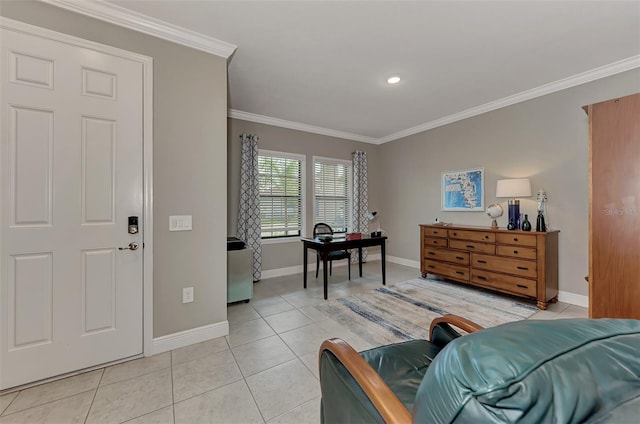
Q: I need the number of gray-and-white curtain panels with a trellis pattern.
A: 2